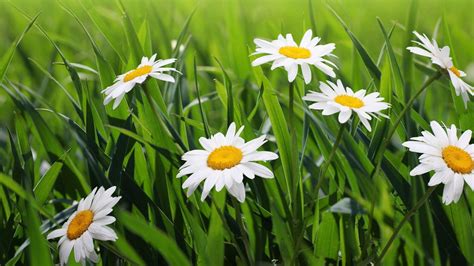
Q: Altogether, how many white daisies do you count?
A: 7